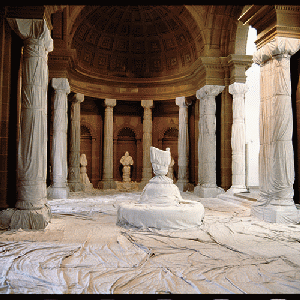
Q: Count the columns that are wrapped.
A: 9